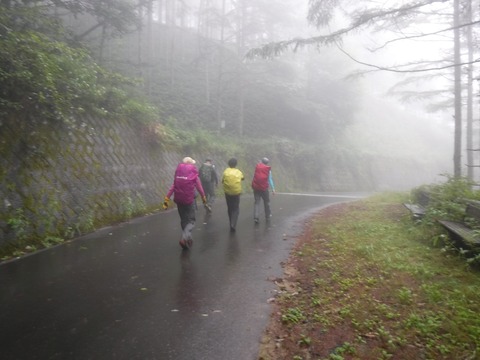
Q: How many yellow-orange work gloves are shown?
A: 2